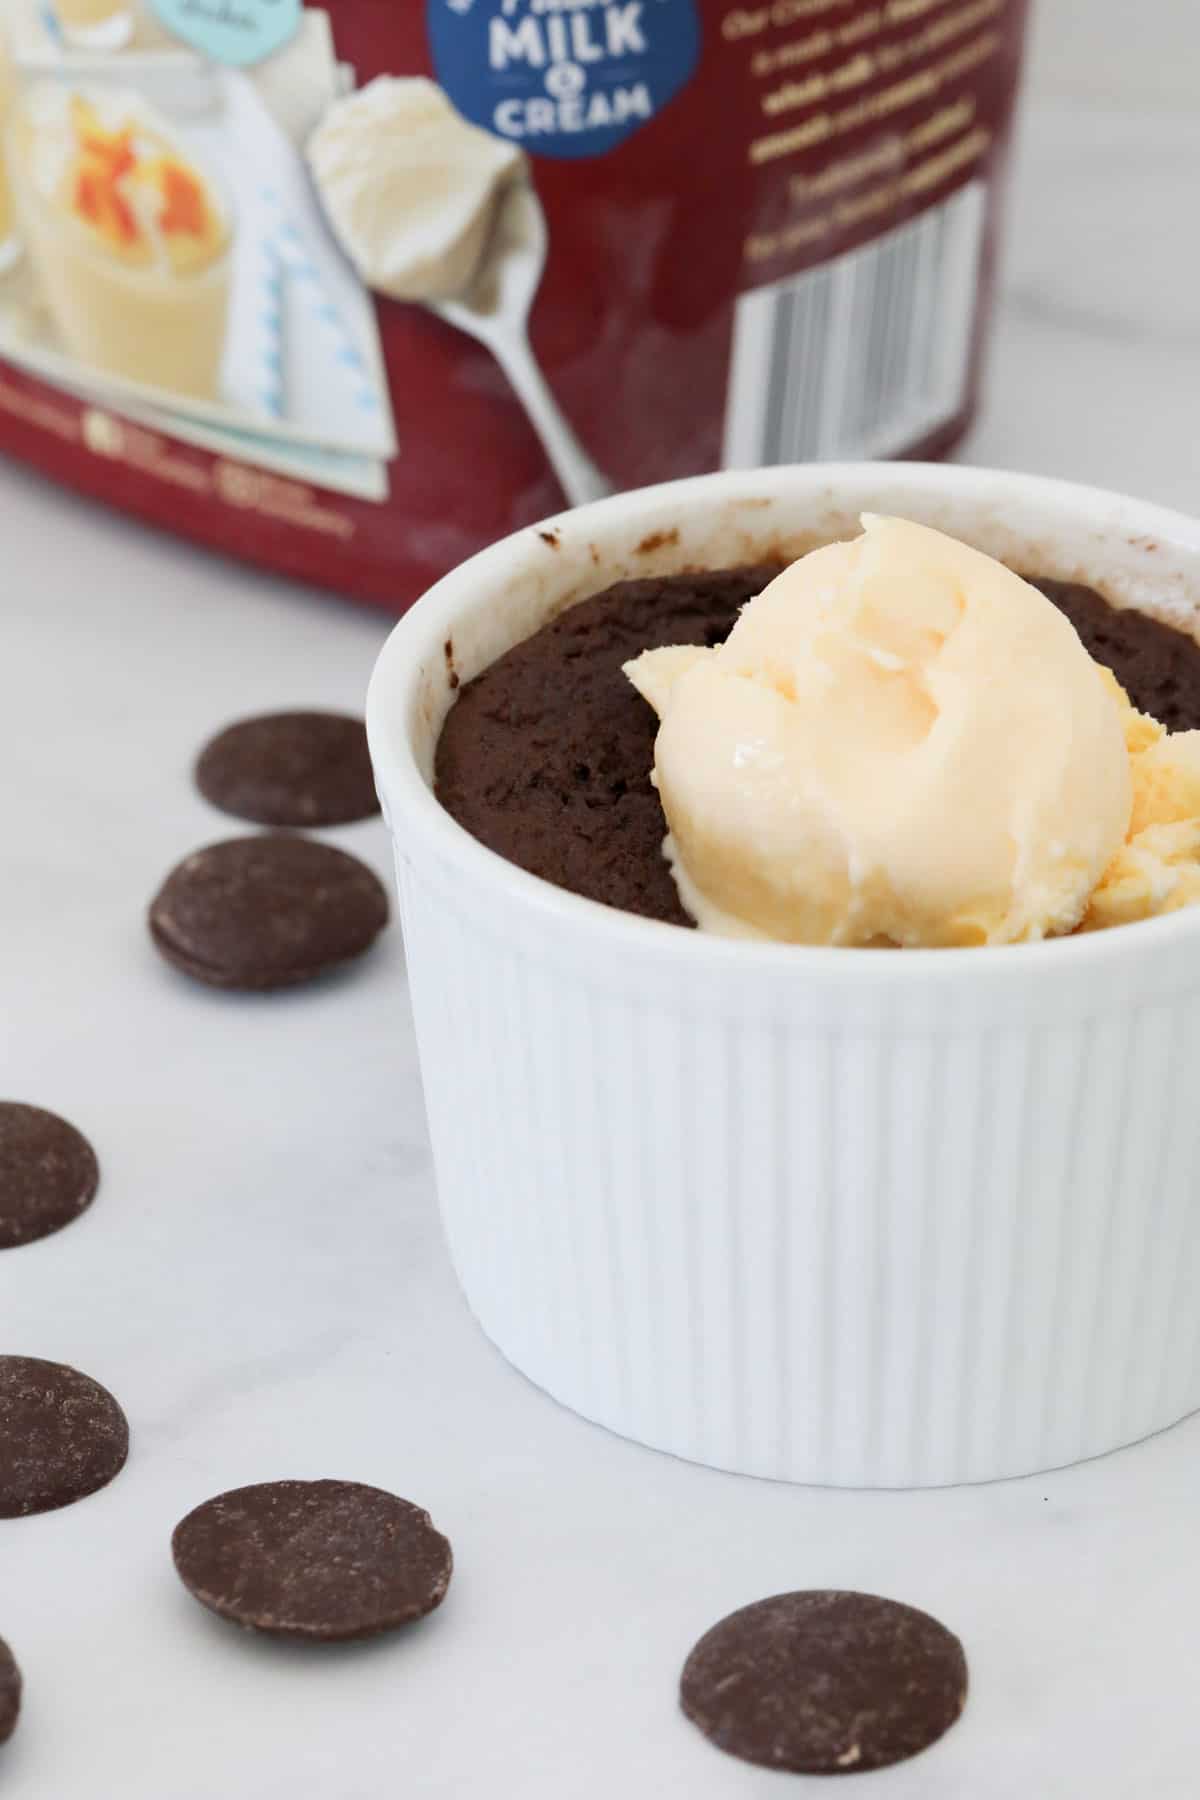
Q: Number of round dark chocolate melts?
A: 7